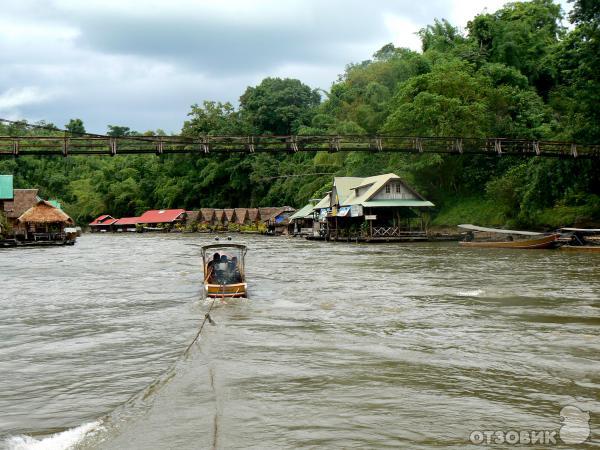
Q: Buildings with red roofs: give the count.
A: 3